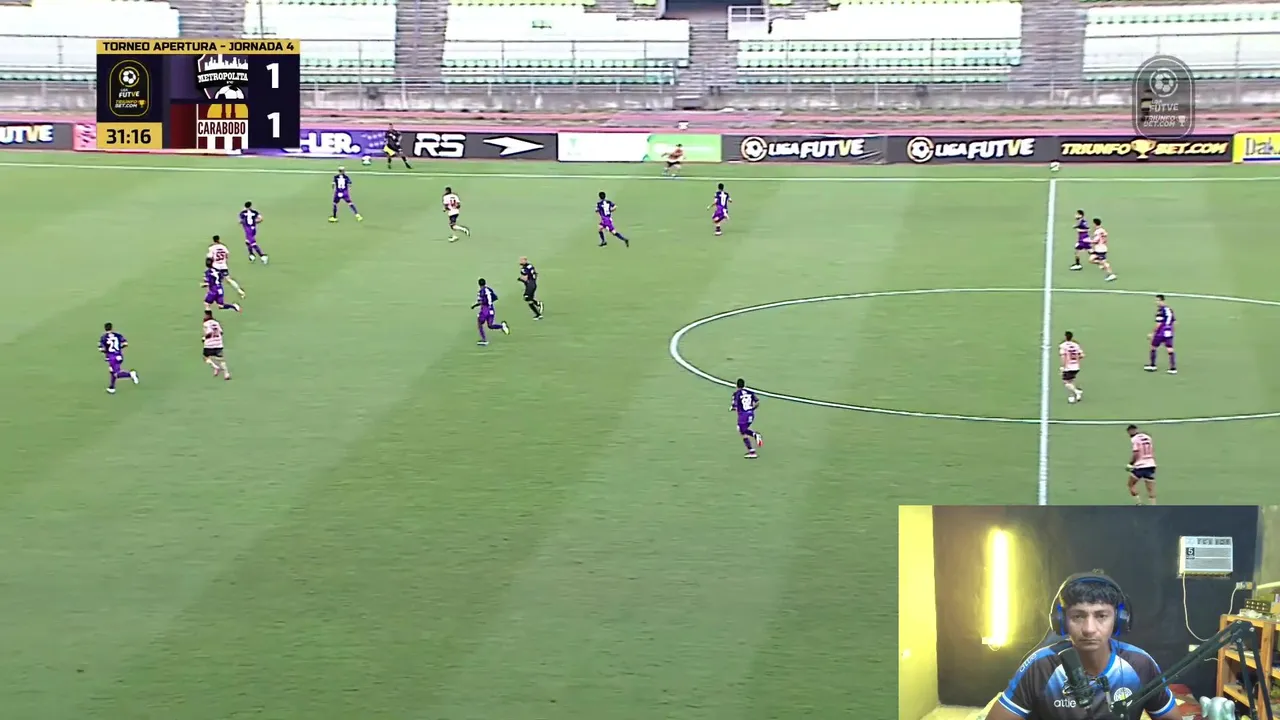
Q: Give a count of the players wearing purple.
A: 10